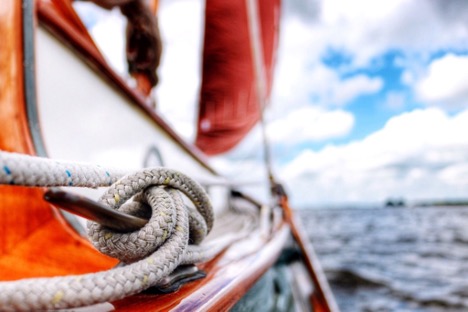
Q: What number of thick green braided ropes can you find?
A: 0